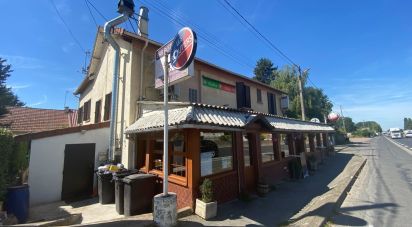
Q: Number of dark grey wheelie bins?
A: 3